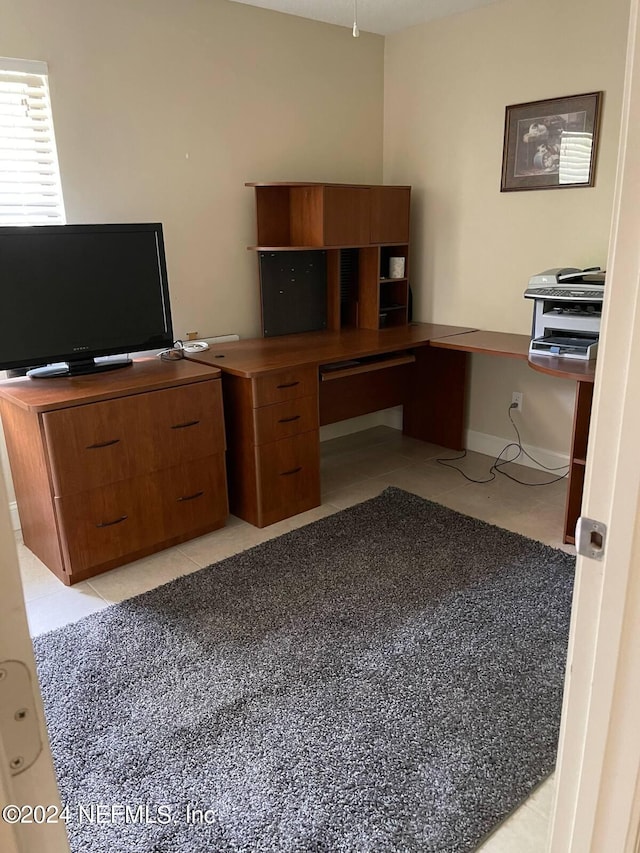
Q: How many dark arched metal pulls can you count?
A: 7